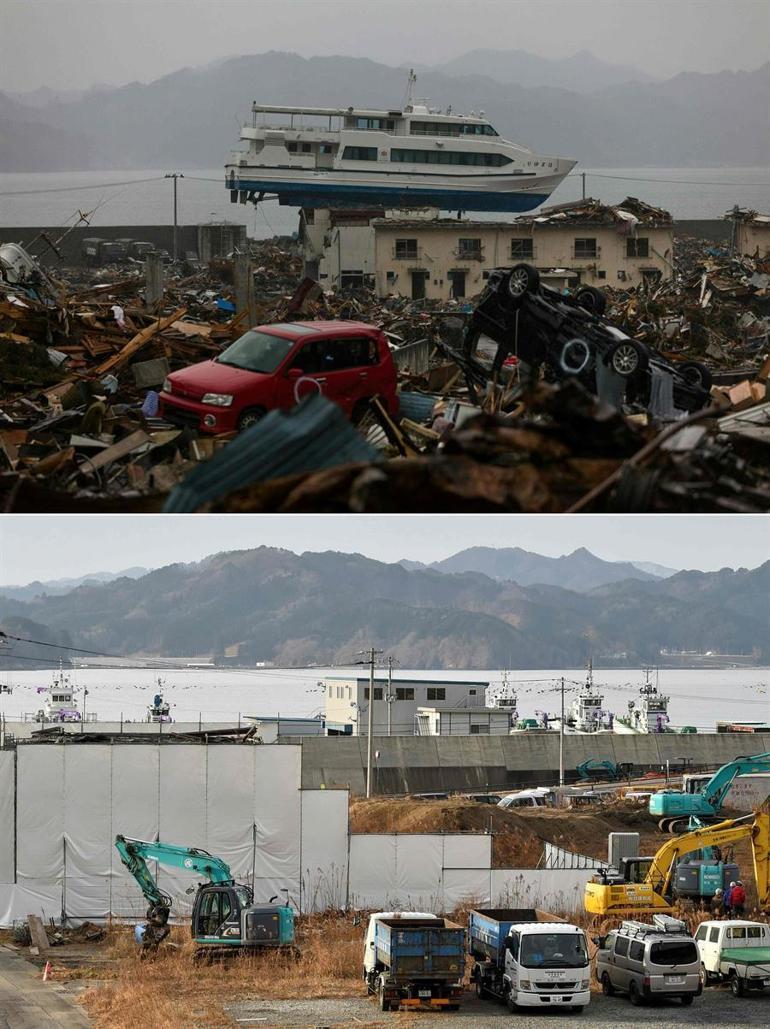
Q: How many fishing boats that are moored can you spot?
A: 5